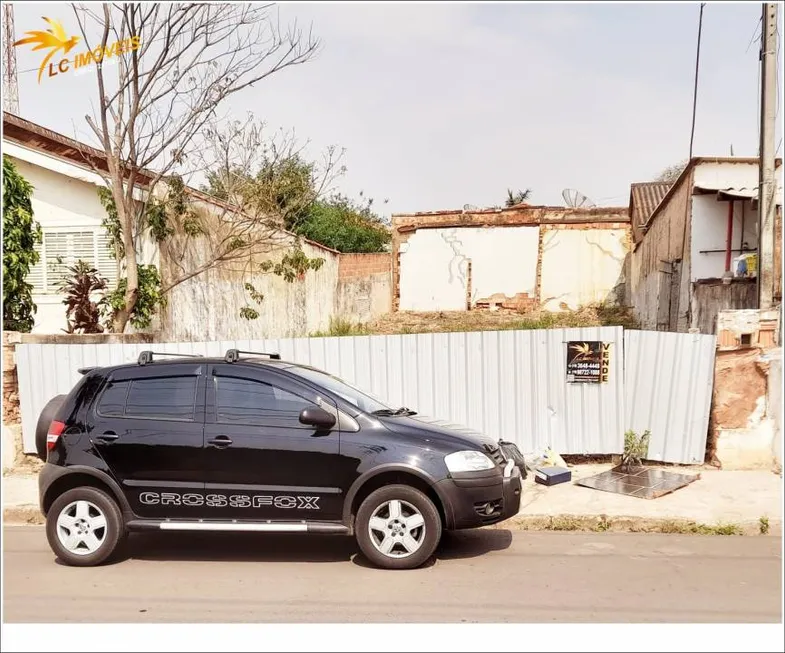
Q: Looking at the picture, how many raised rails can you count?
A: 2